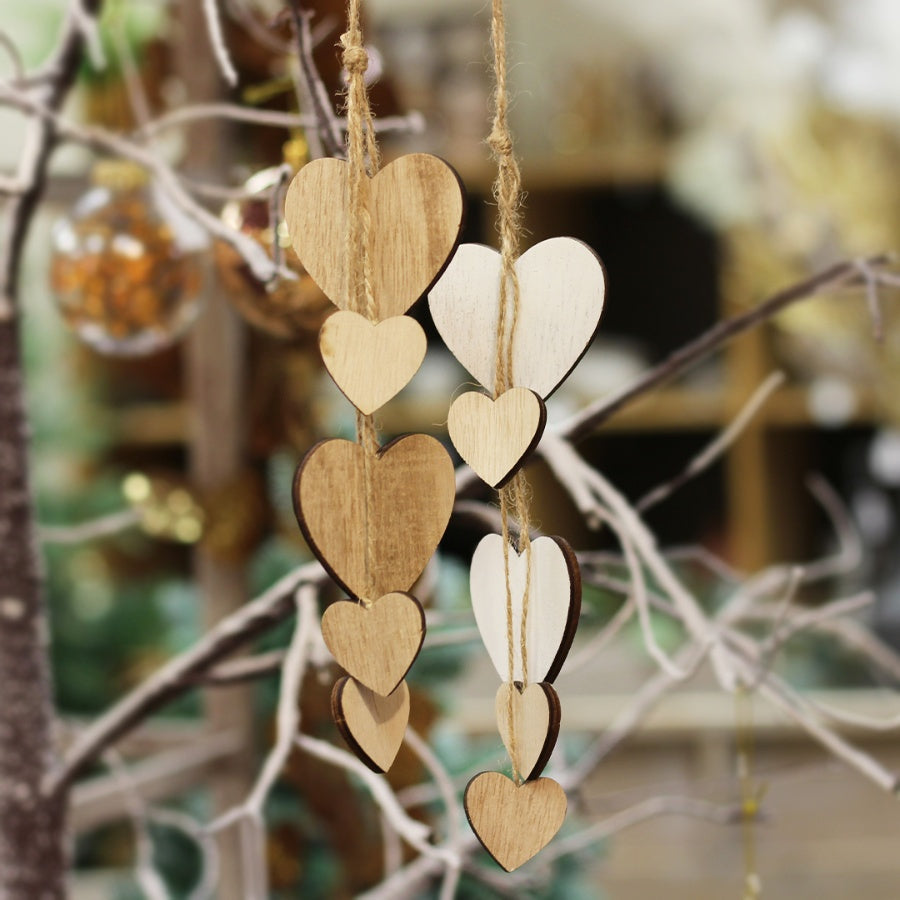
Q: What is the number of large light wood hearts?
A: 2